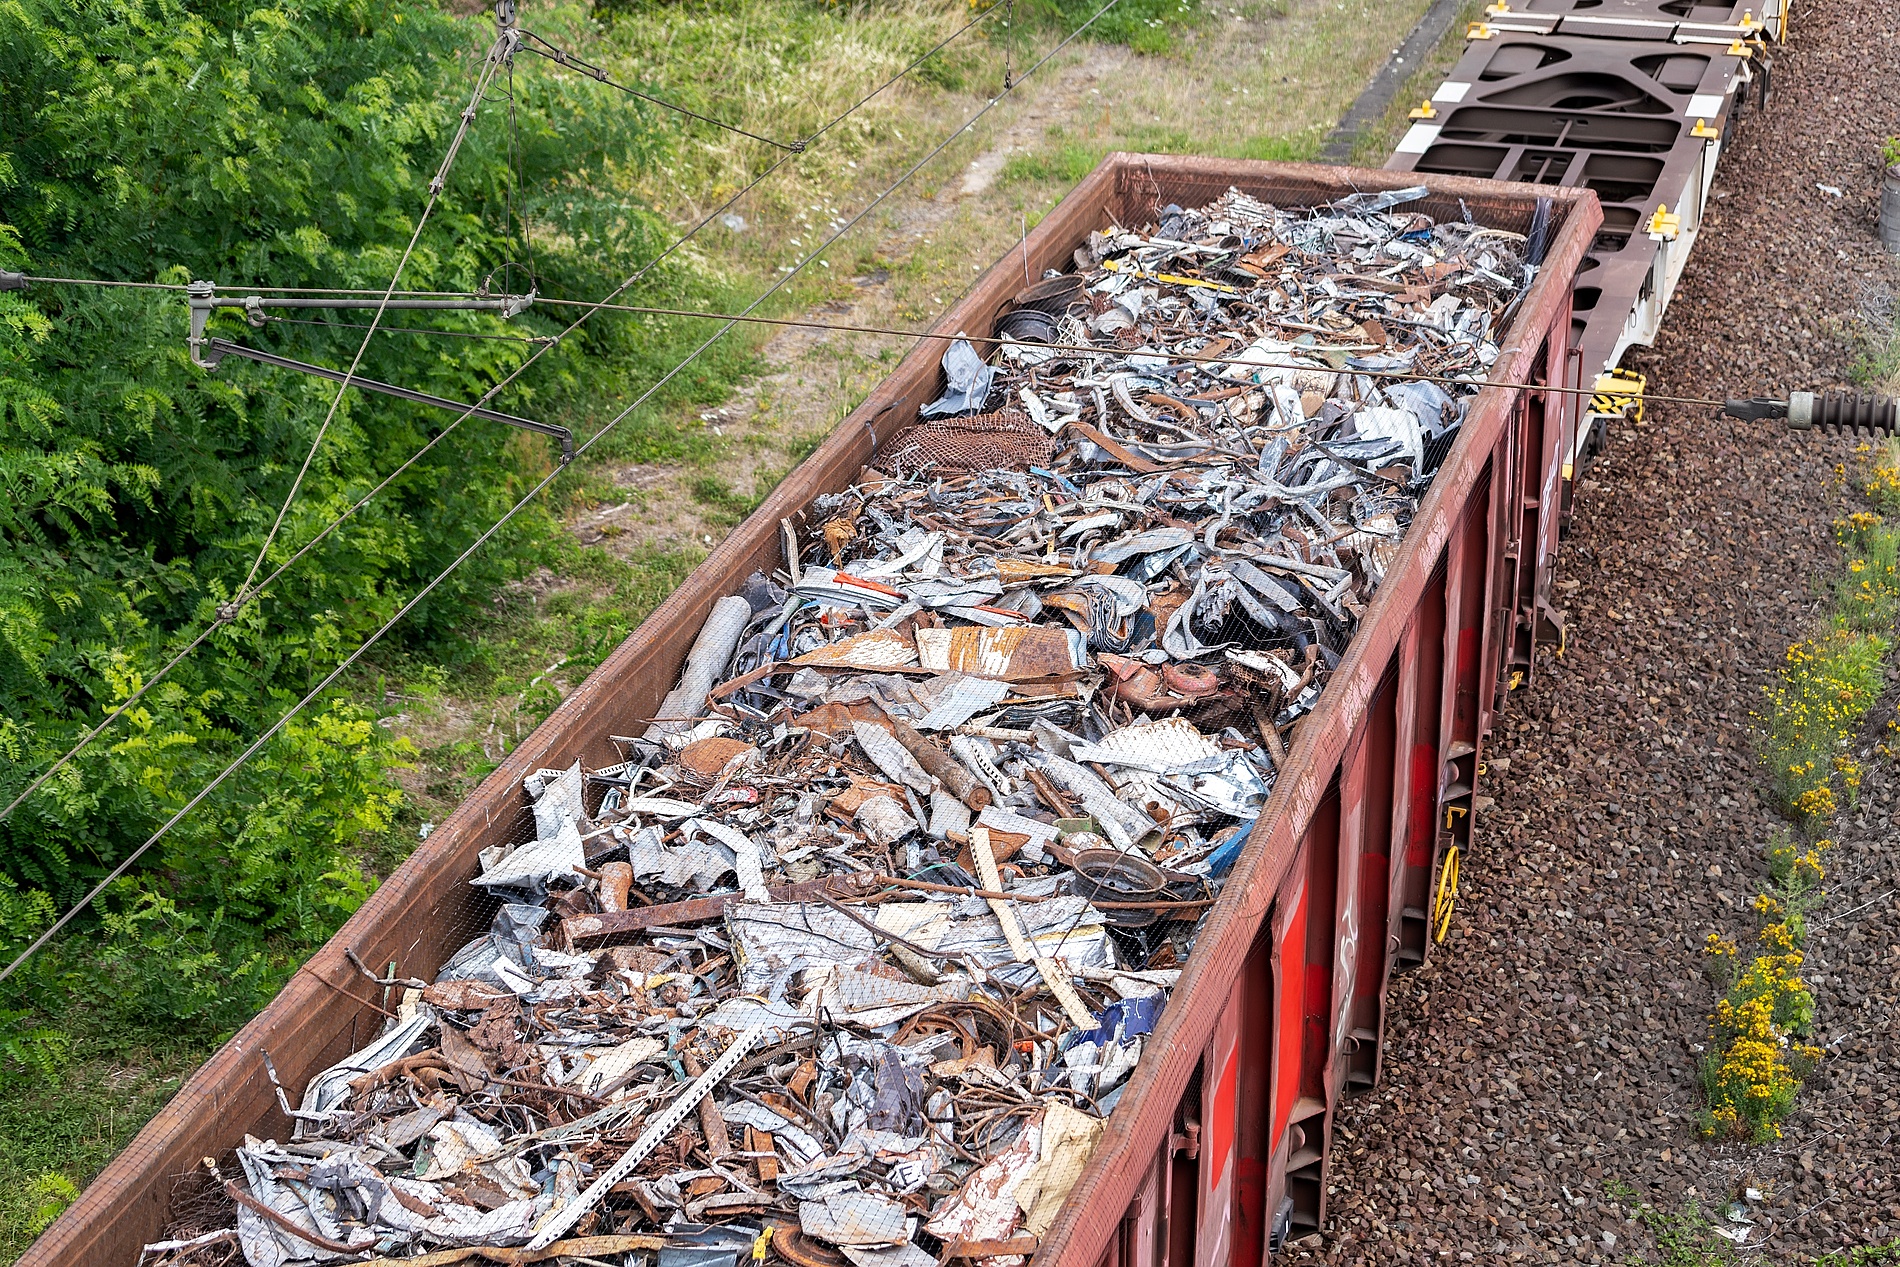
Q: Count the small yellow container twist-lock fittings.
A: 7